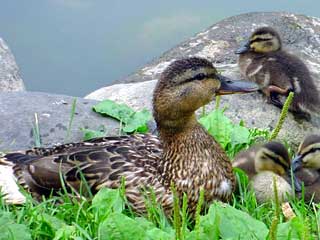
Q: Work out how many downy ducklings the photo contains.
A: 3